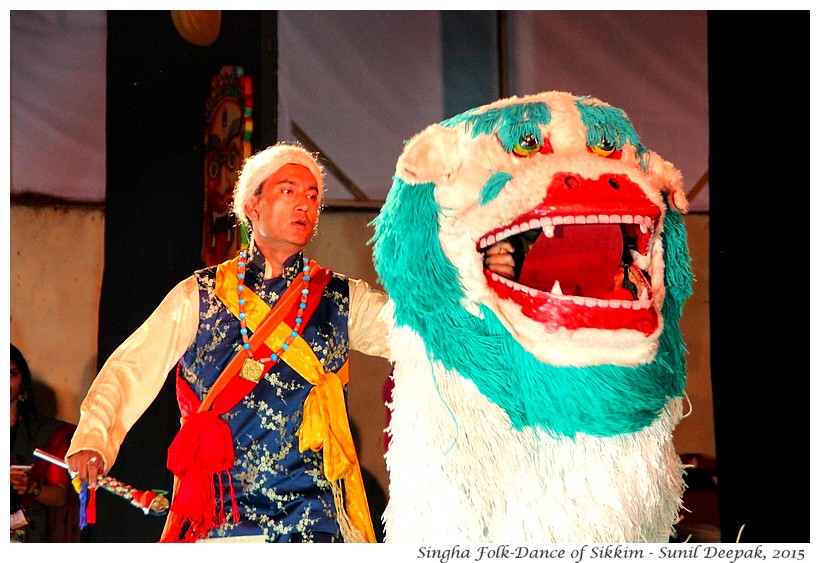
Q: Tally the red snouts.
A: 1